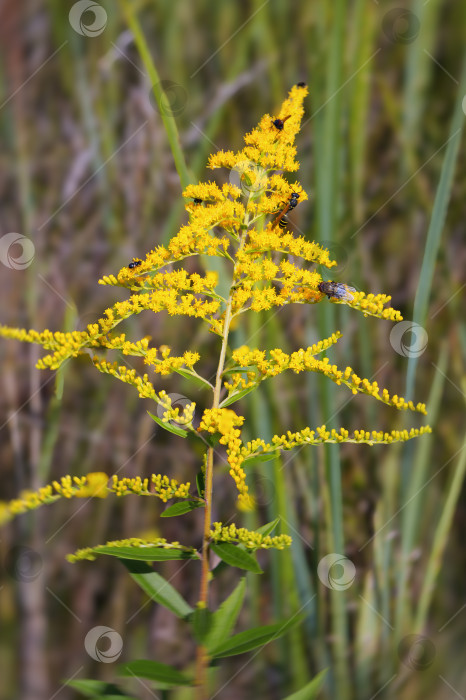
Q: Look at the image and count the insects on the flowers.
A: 6